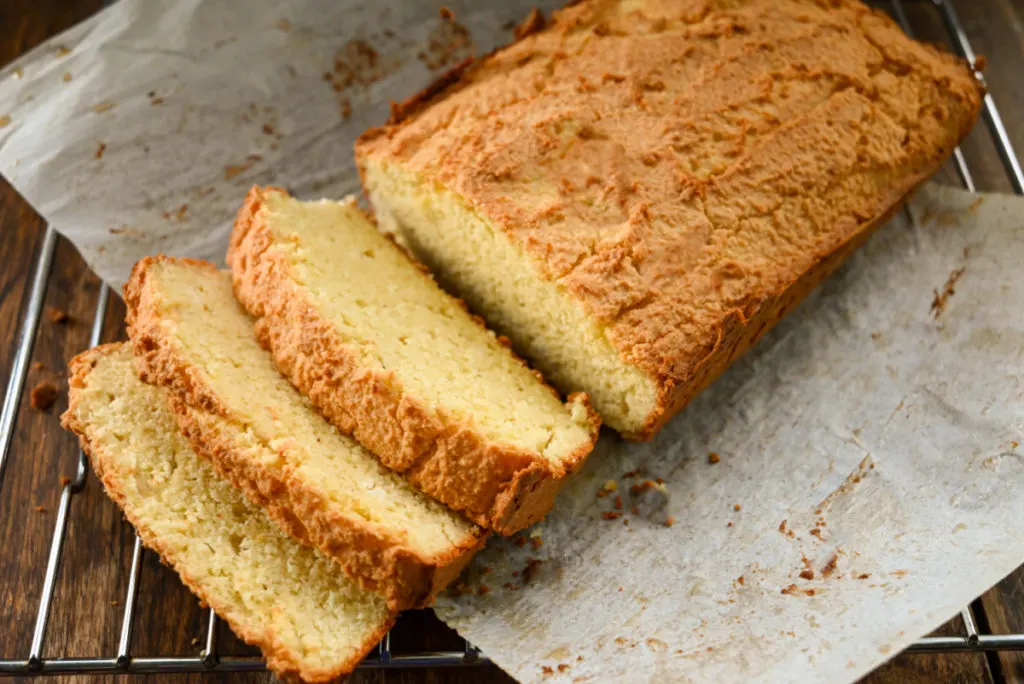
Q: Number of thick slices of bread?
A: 3